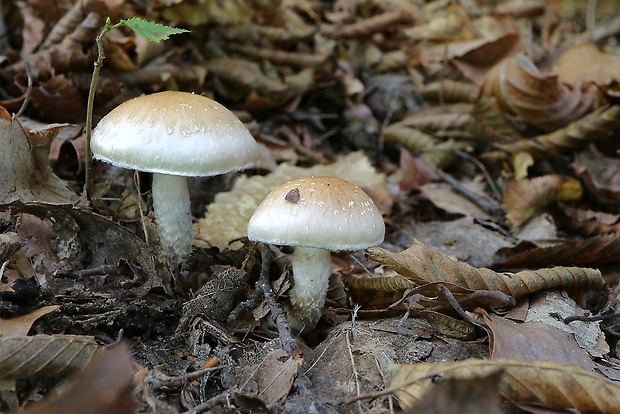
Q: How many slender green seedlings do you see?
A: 1